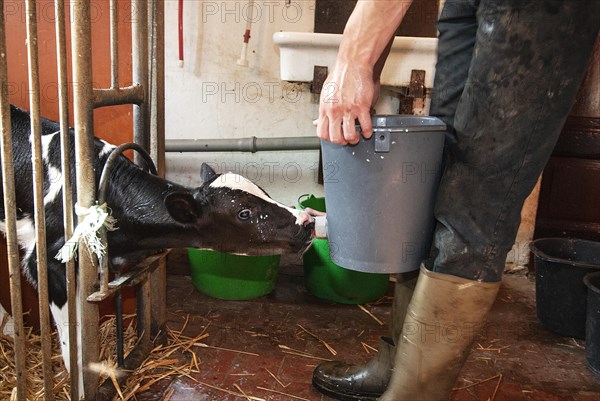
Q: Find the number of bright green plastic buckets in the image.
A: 2